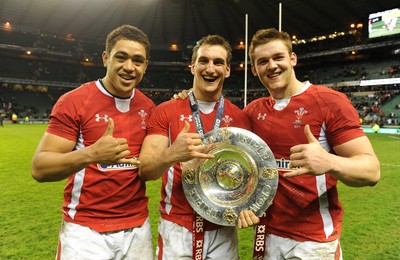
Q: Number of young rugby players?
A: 3